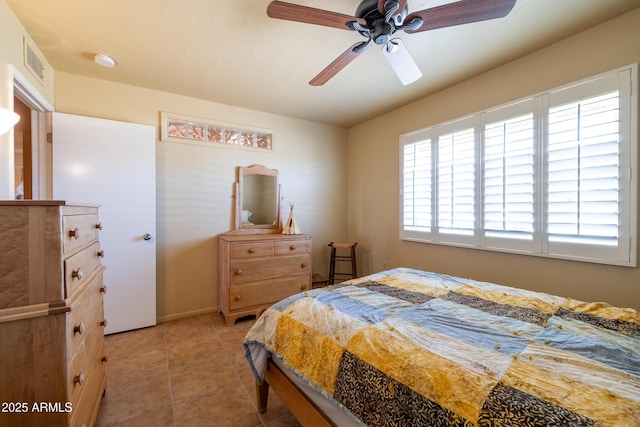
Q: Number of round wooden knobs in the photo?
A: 15